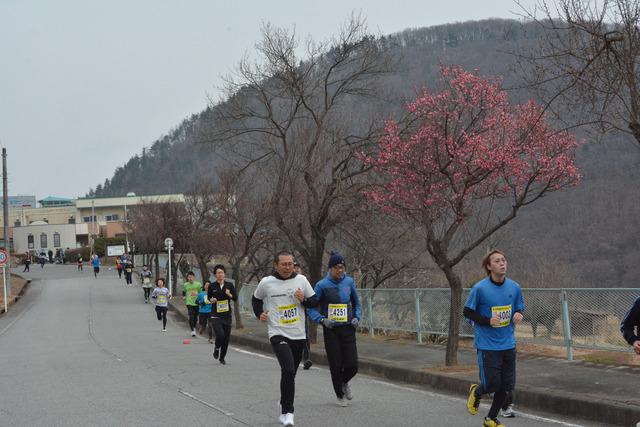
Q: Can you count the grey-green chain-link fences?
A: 1